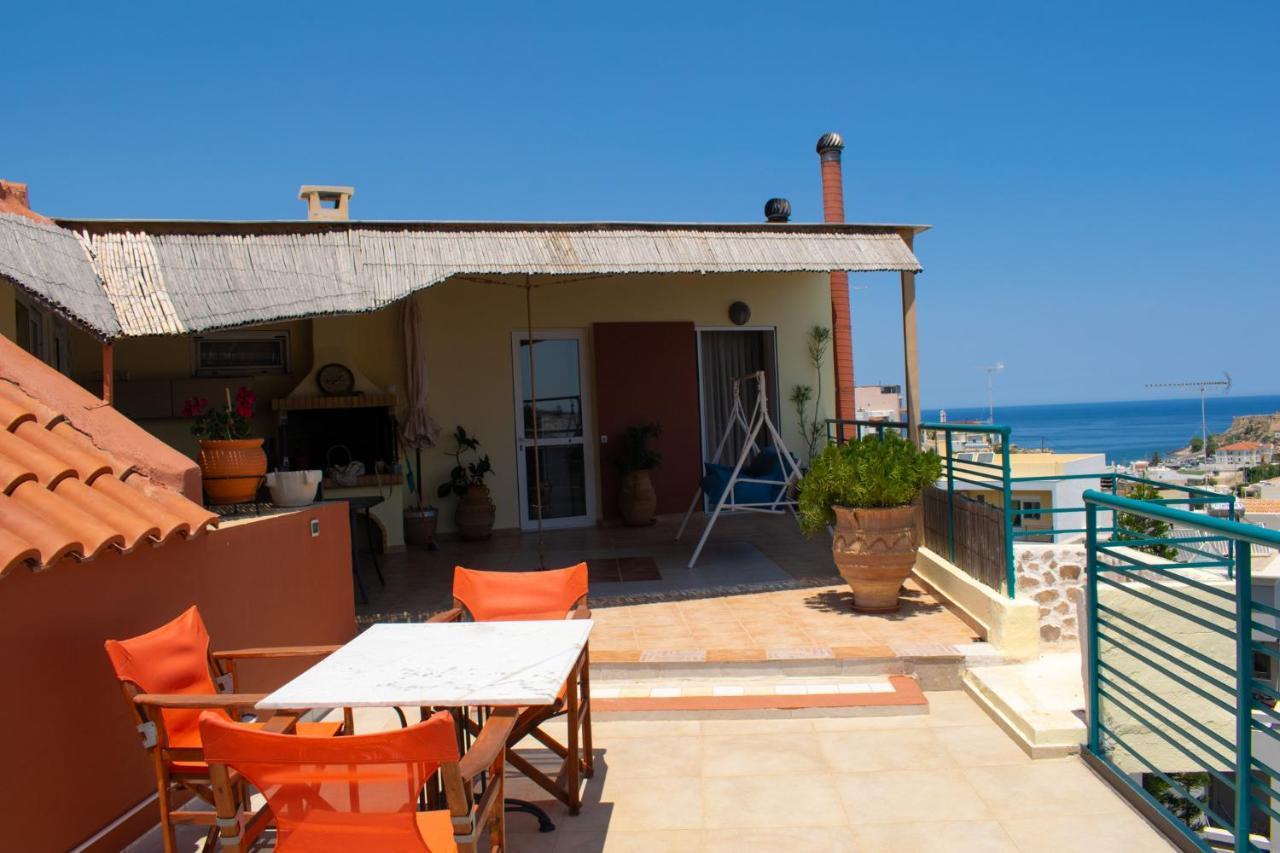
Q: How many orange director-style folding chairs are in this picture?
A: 3